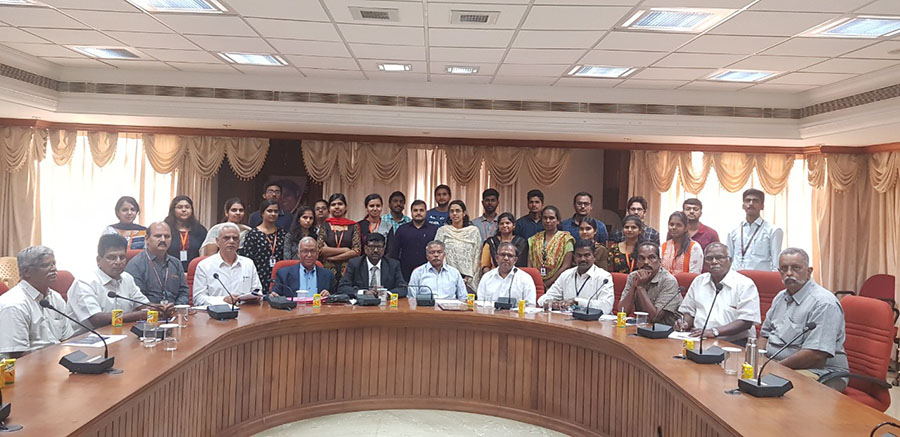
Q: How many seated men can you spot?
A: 12